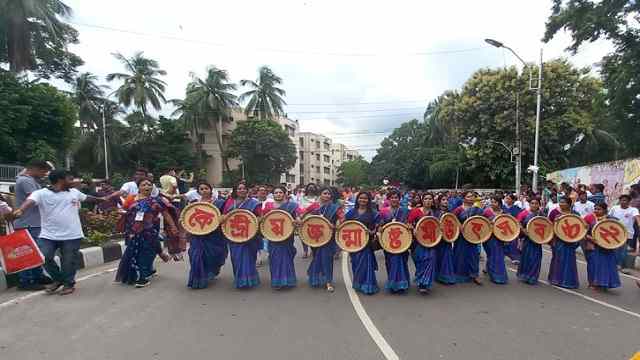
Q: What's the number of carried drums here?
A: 13